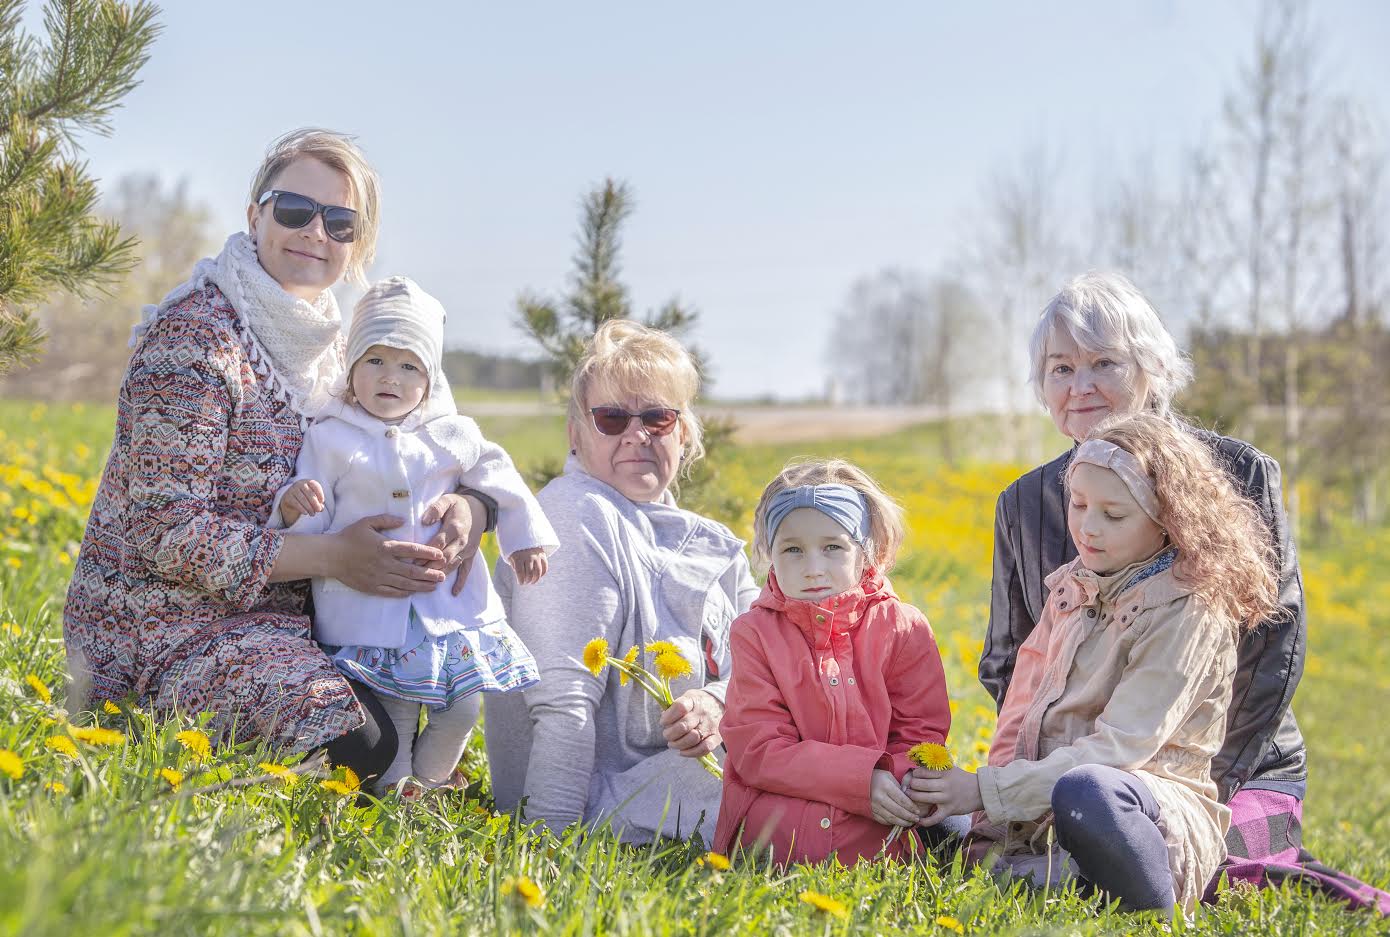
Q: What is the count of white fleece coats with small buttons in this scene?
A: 1